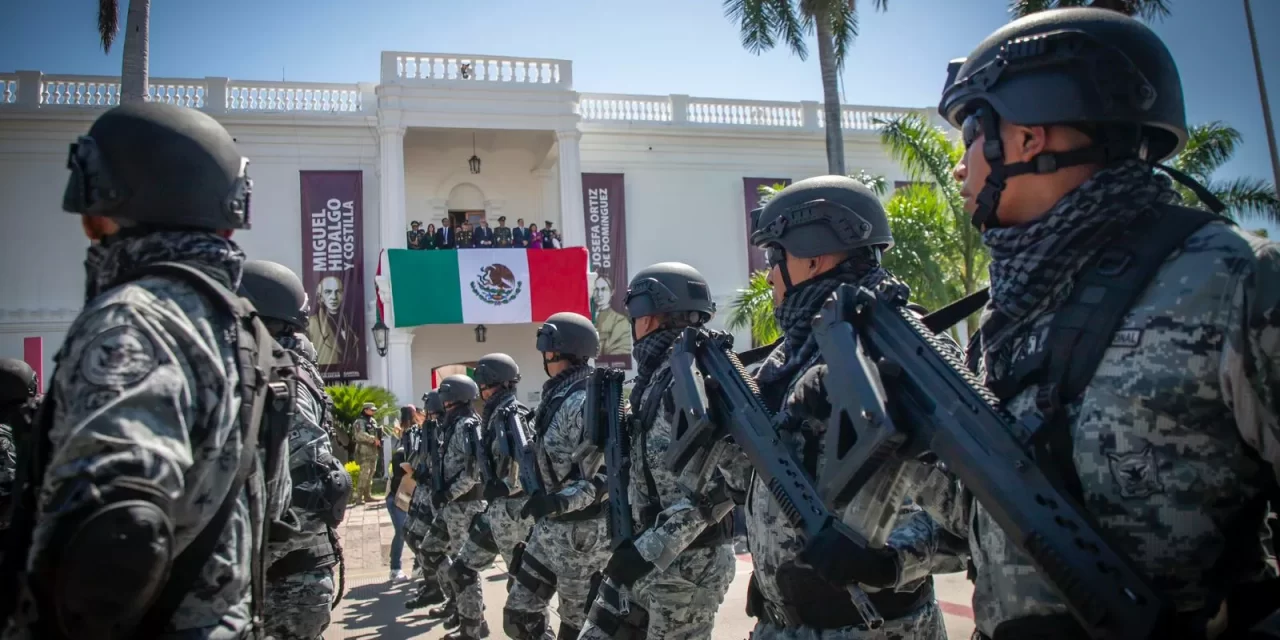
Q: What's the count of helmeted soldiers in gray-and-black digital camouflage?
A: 10